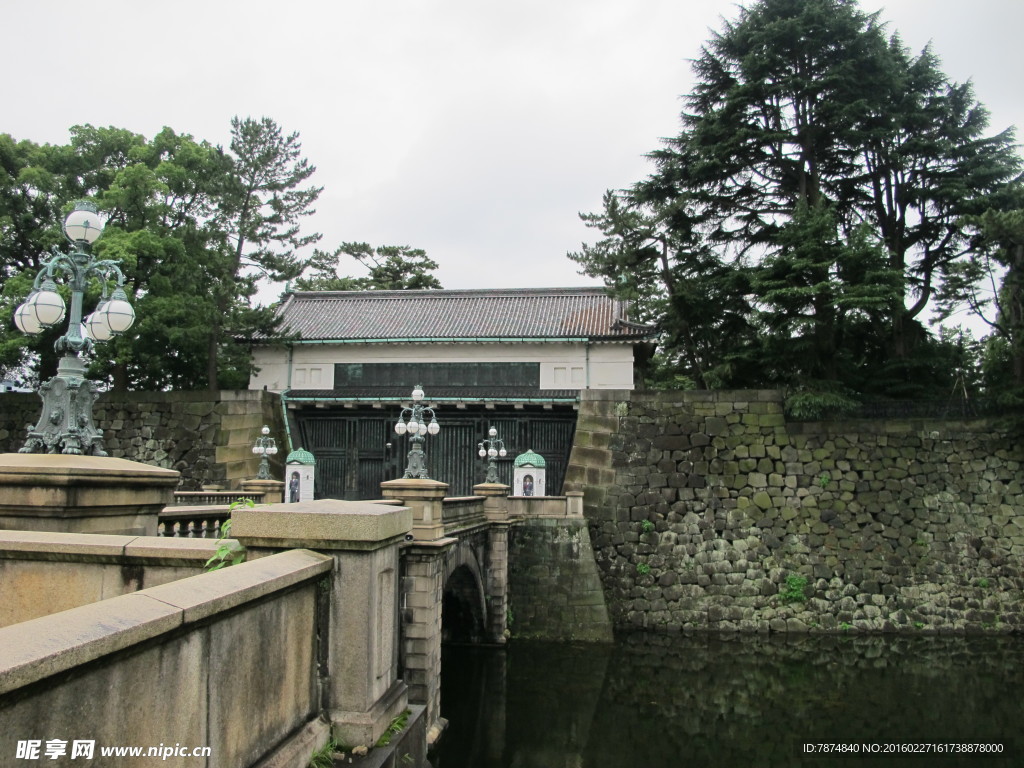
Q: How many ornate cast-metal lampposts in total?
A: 4